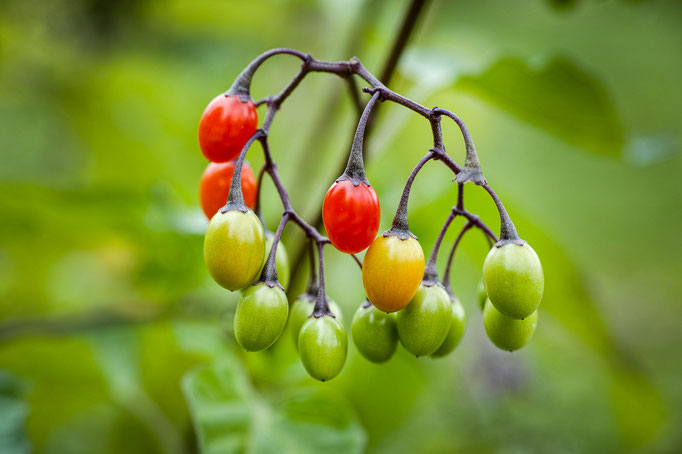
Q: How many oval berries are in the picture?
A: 15